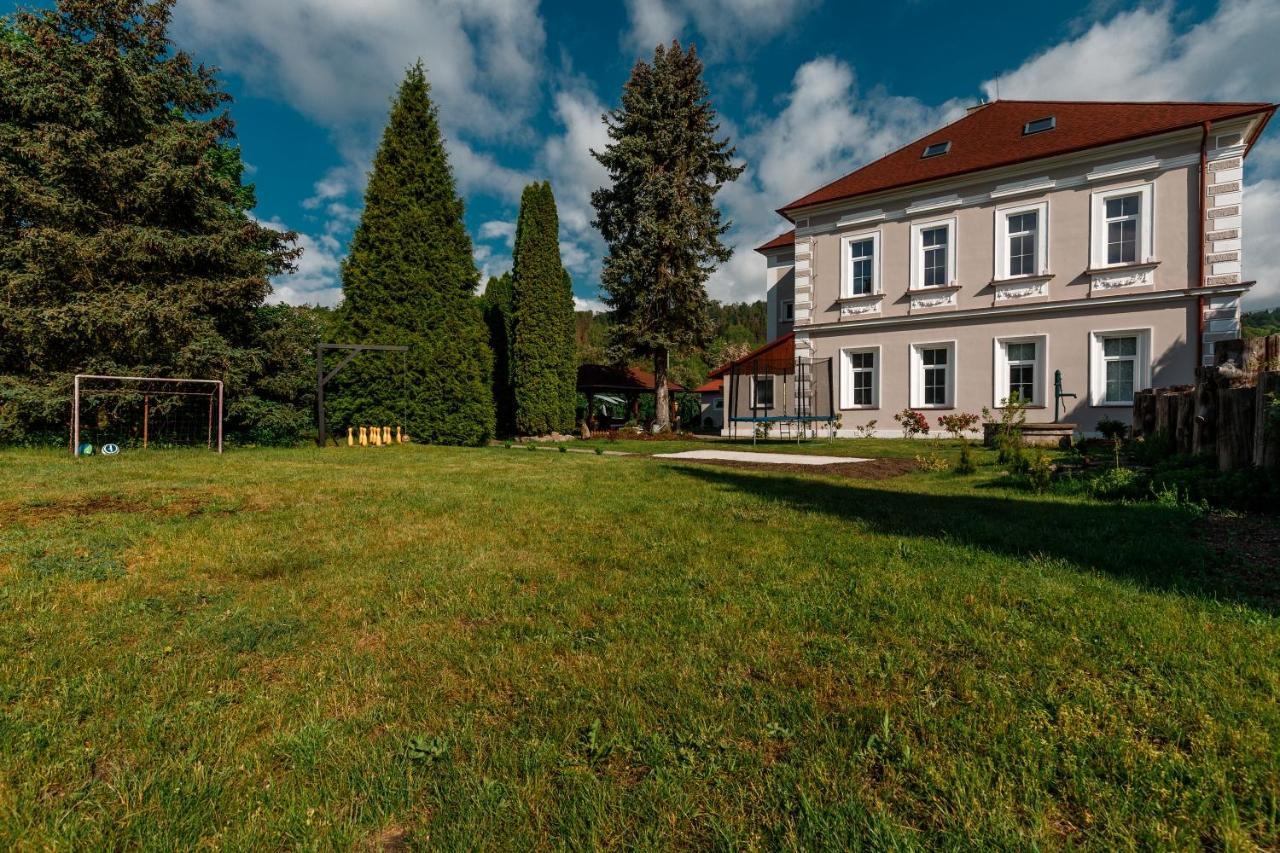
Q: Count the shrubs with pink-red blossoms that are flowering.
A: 2